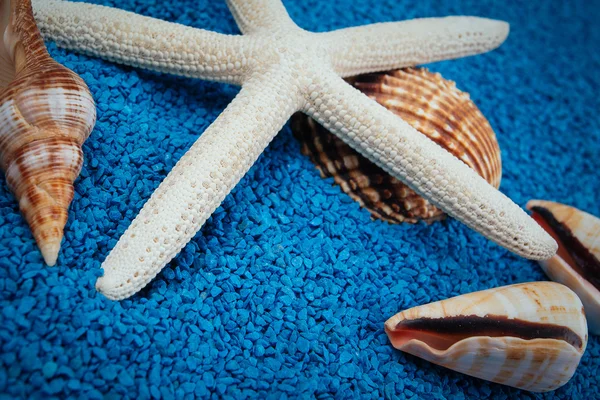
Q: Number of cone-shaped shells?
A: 2